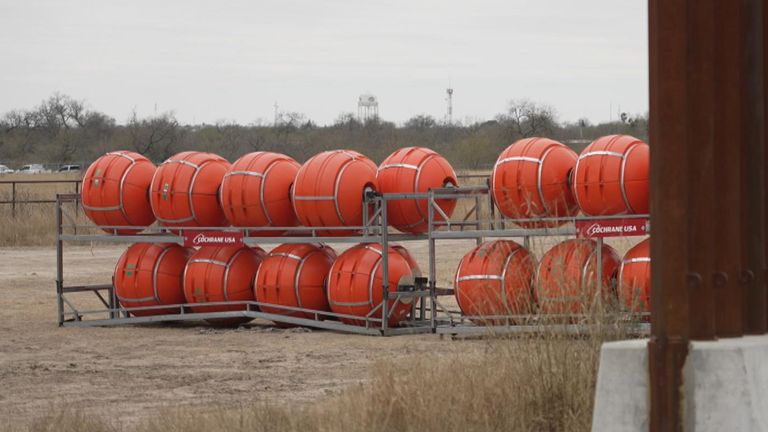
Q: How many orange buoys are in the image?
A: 14